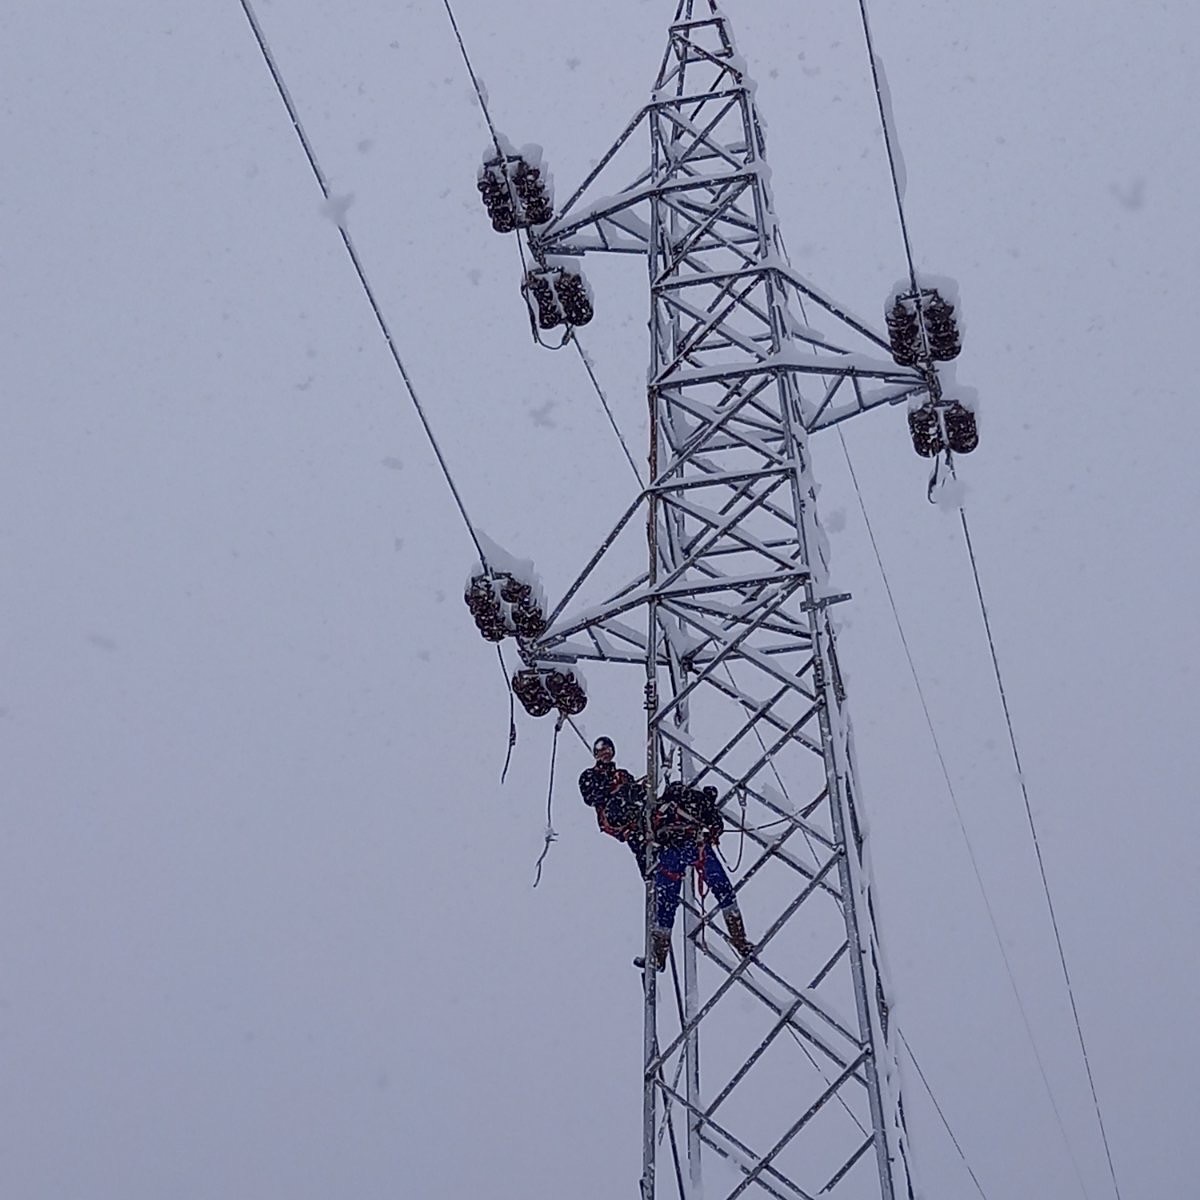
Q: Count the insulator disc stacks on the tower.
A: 12